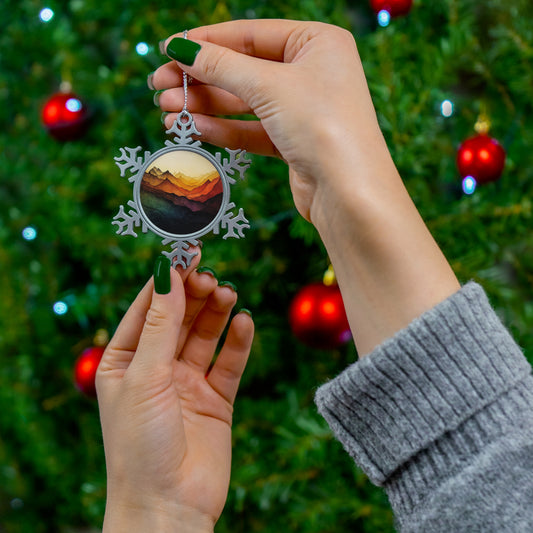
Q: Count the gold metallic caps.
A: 4